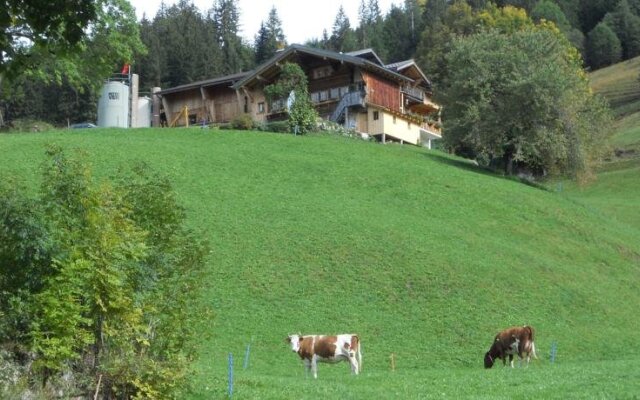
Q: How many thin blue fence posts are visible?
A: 3